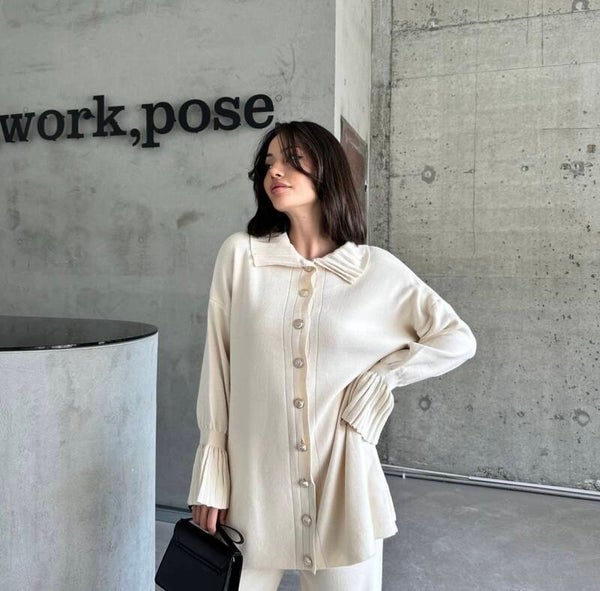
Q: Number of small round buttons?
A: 9